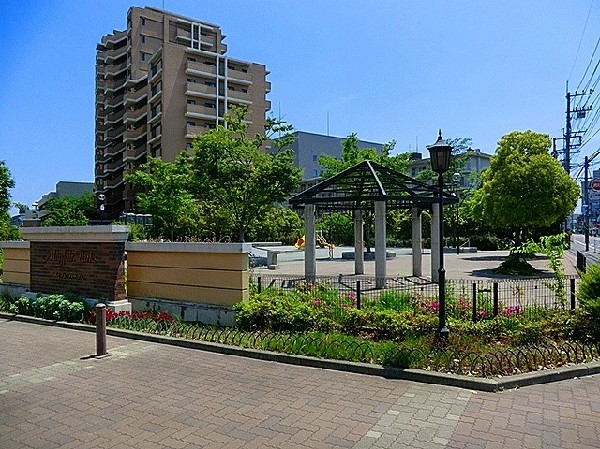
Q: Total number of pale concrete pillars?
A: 5